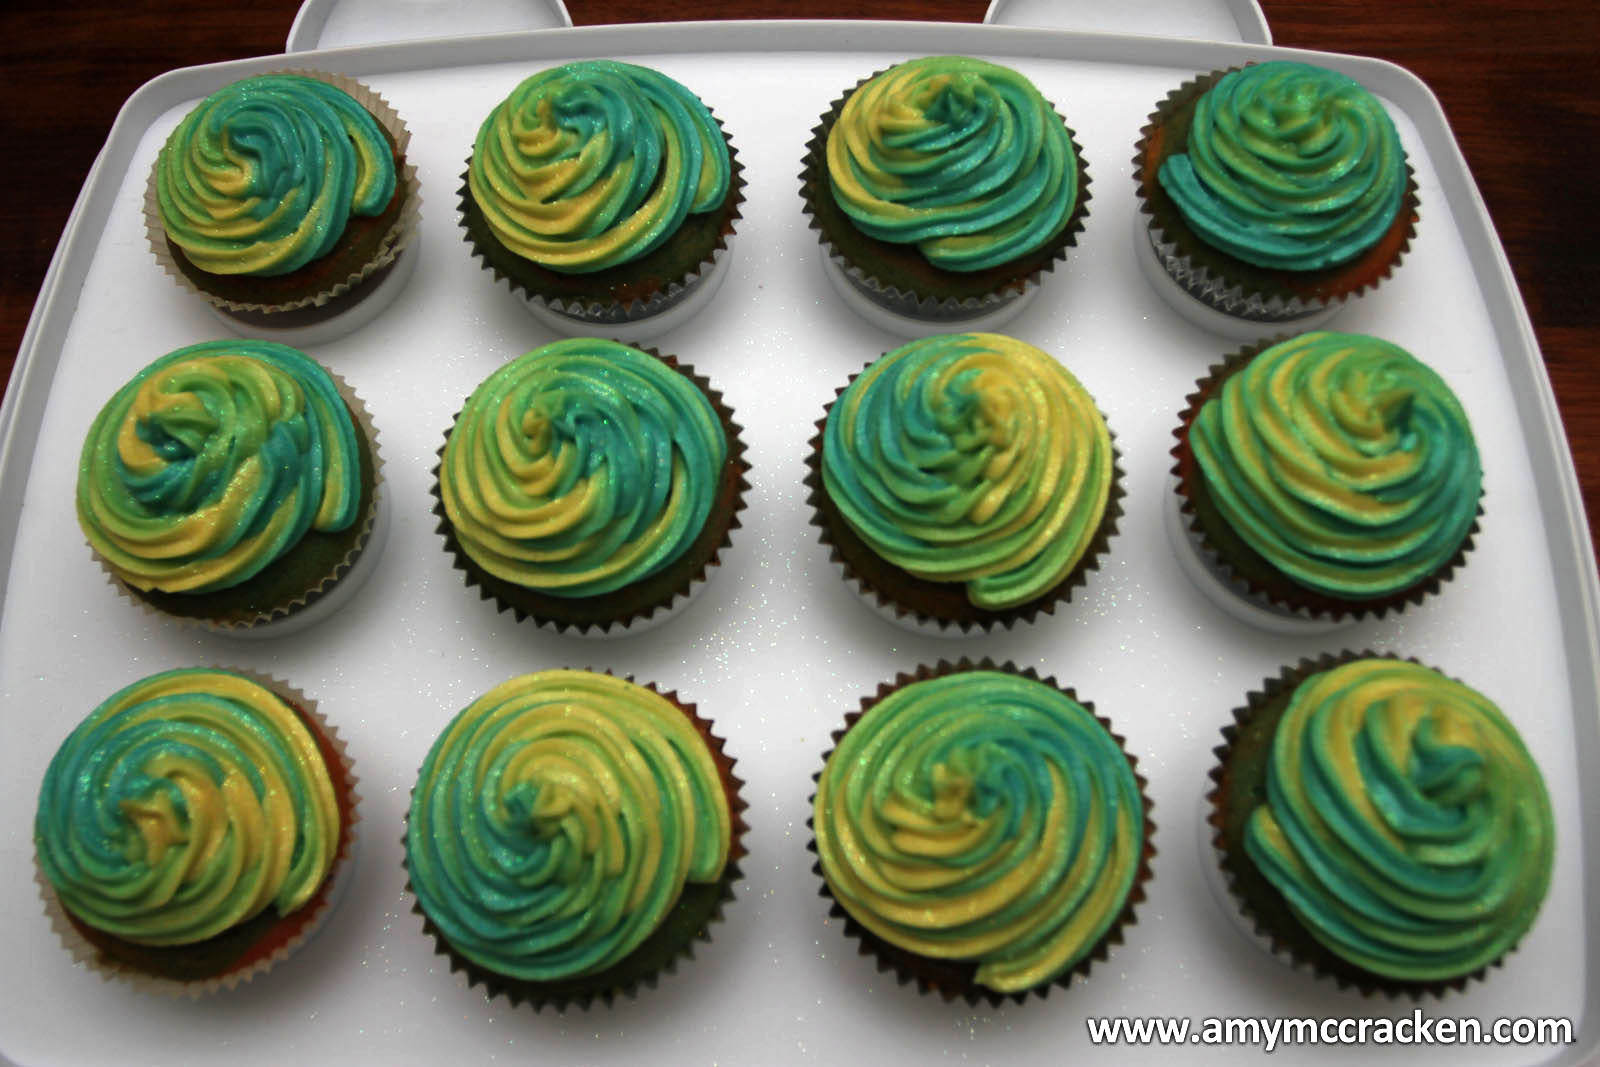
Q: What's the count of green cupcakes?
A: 12